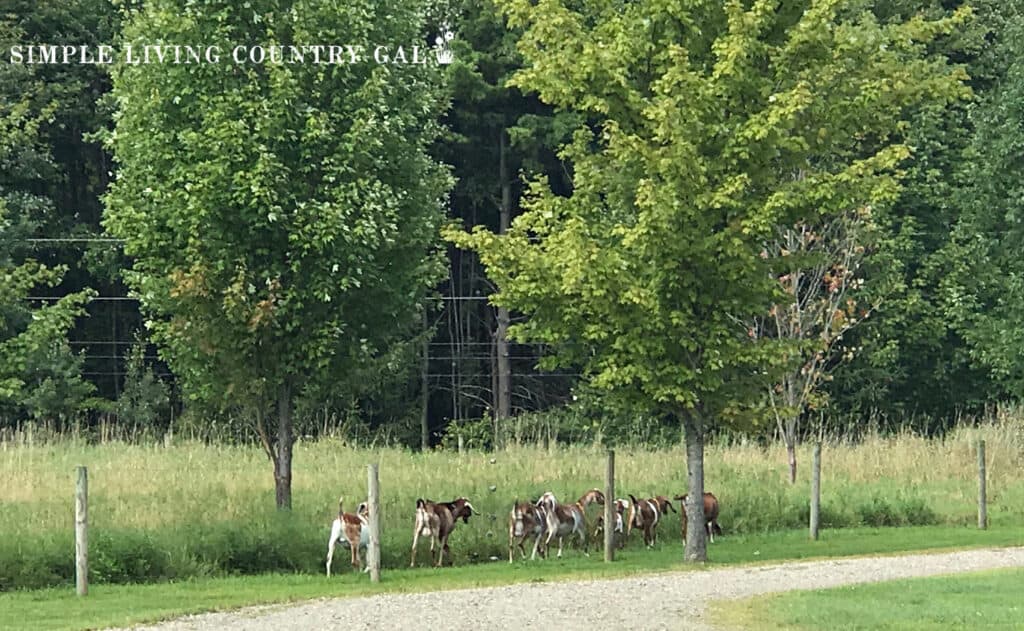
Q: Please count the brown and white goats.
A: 7